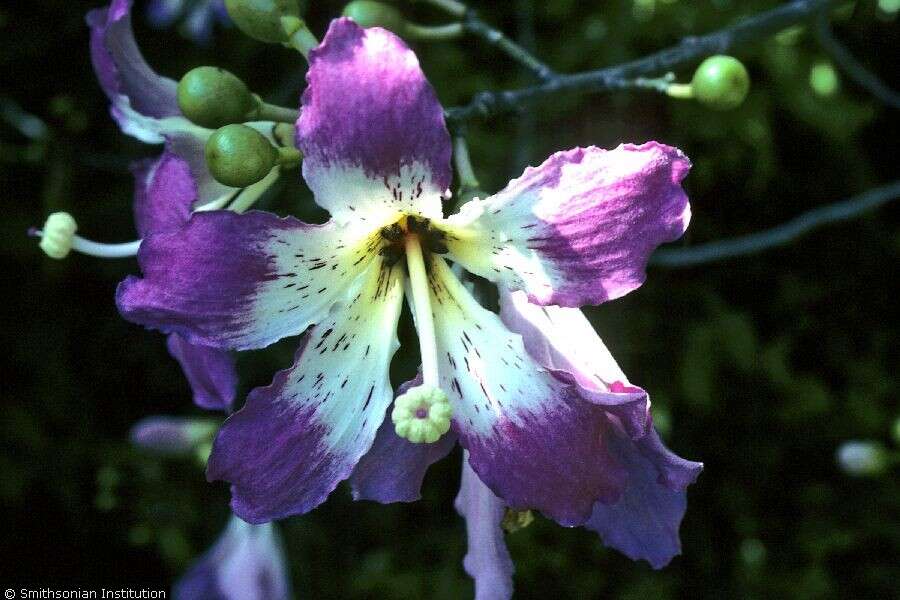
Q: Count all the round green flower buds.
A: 5